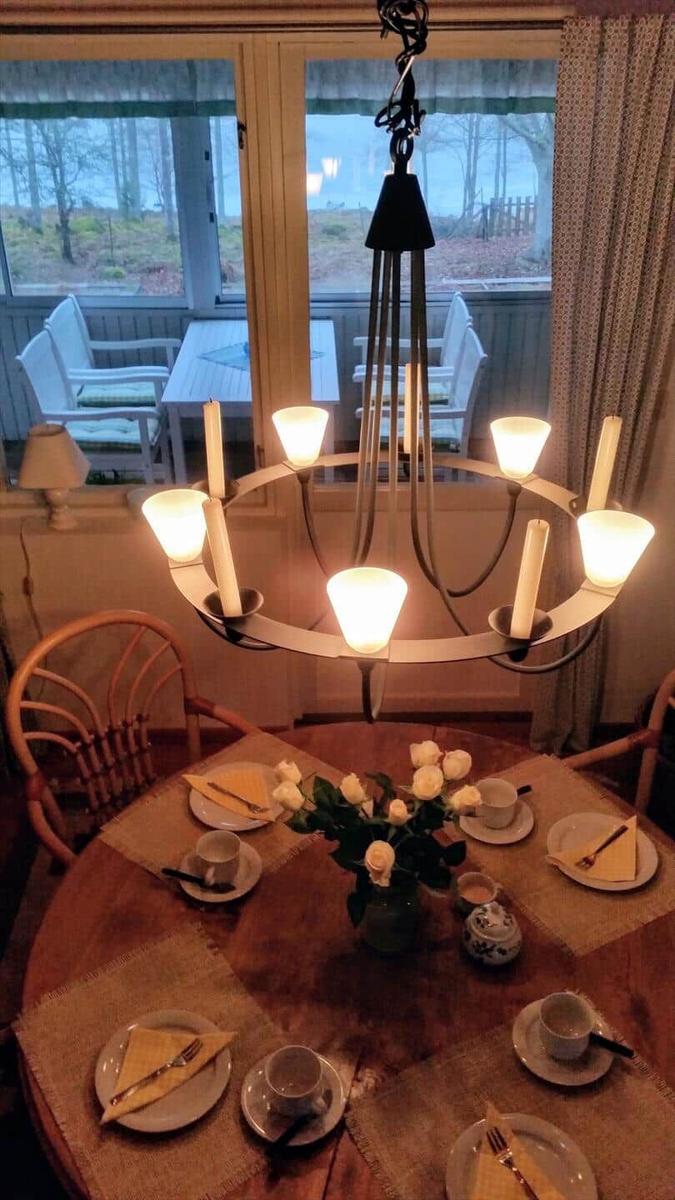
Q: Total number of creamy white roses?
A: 9